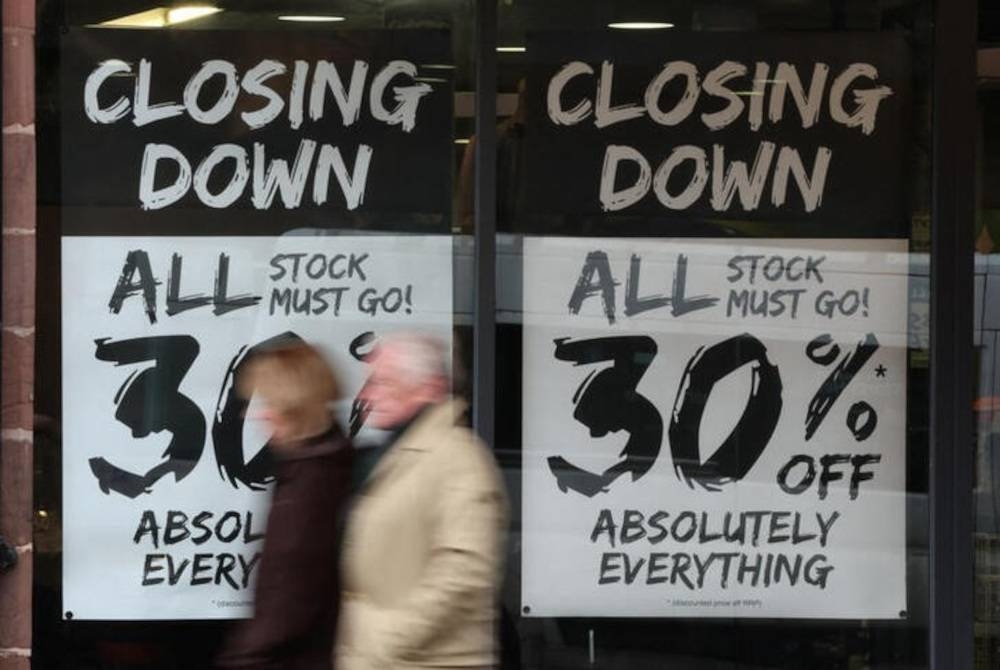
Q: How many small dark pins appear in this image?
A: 3